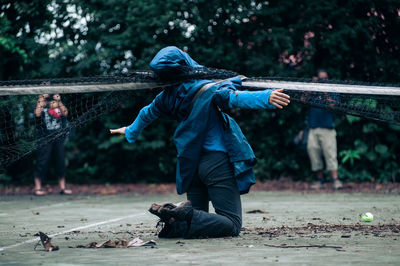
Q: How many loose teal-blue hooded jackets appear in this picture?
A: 1